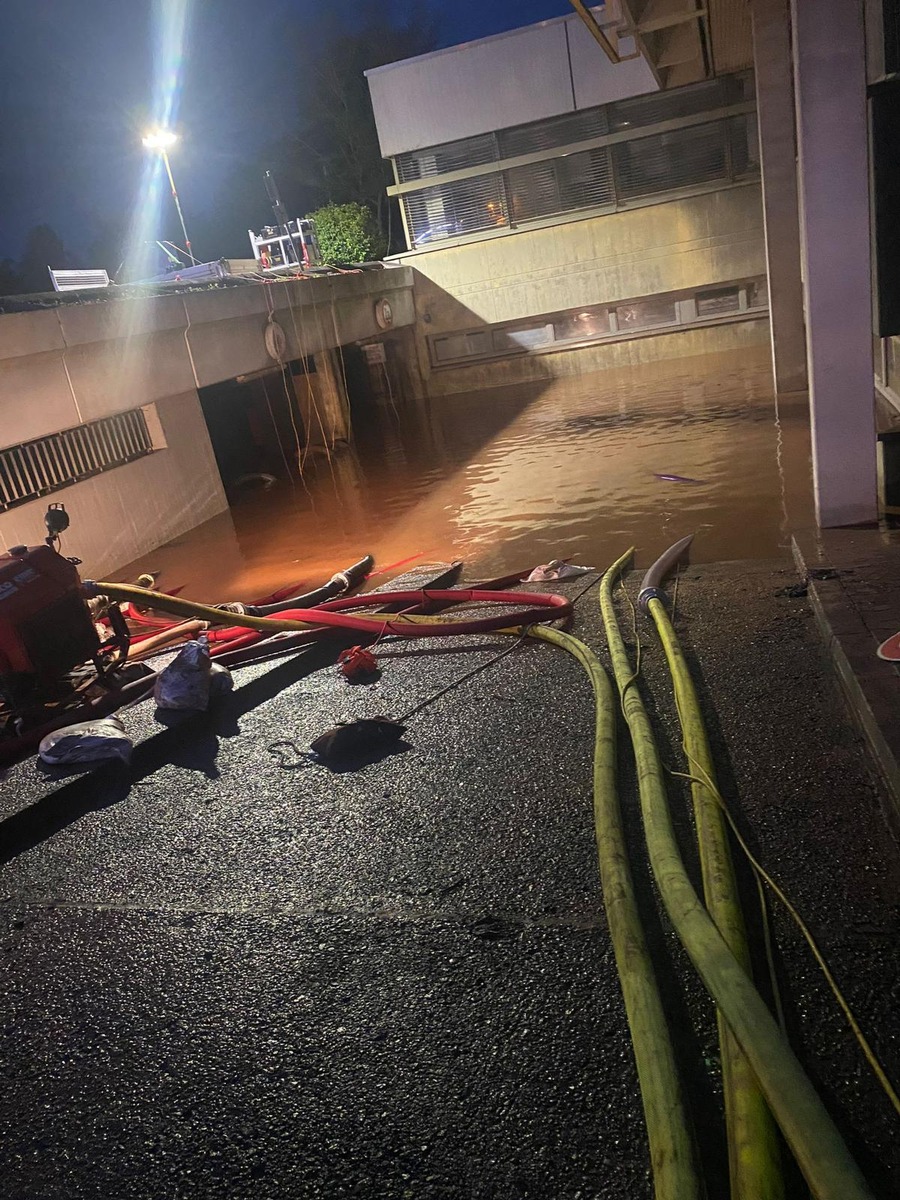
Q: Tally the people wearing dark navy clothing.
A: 0